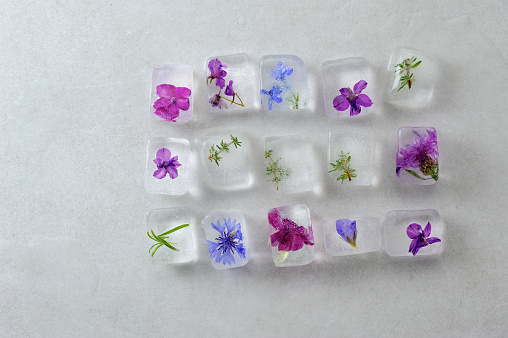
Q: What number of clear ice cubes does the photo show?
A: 15